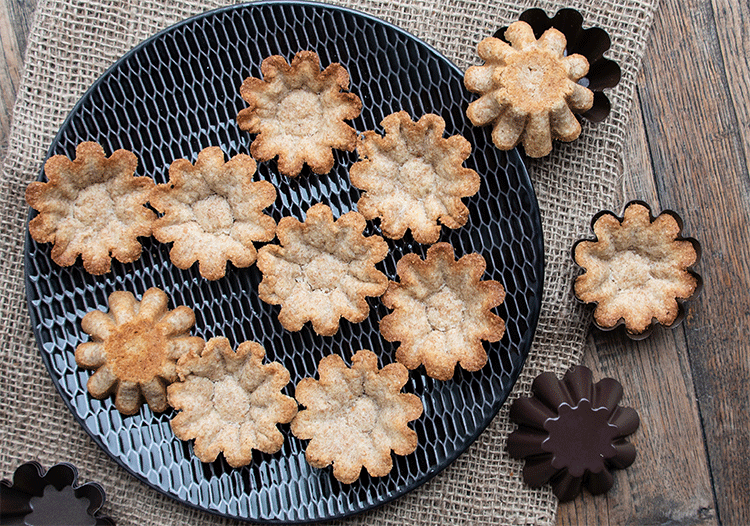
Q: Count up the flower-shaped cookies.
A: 11